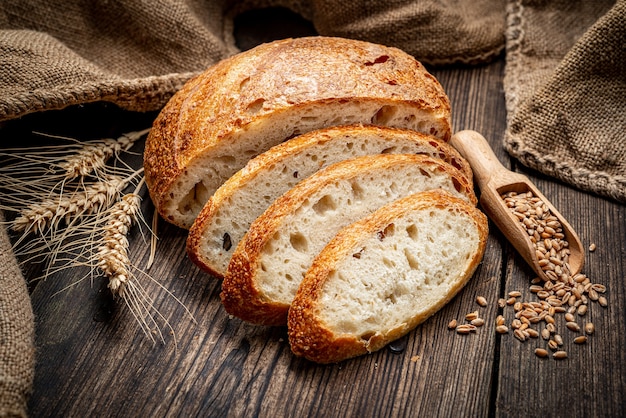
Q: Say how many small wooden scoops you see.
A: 1